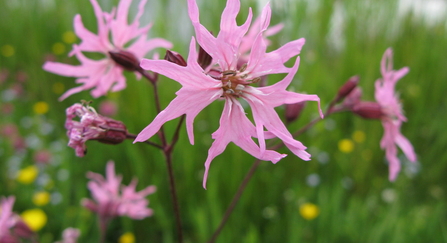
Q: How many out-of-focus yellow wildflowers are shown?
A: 12